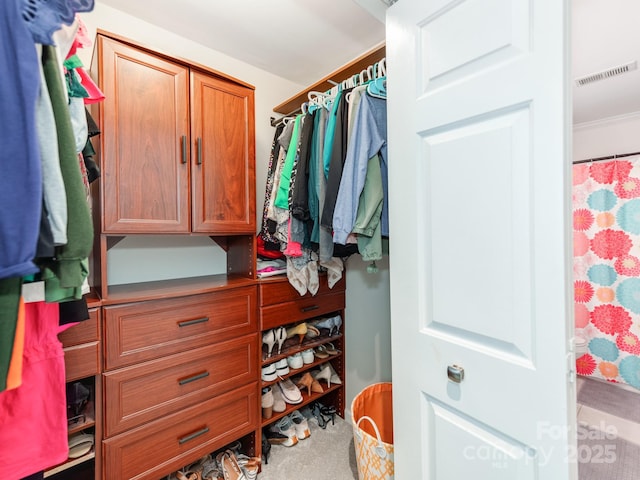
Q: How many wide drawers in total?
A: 3